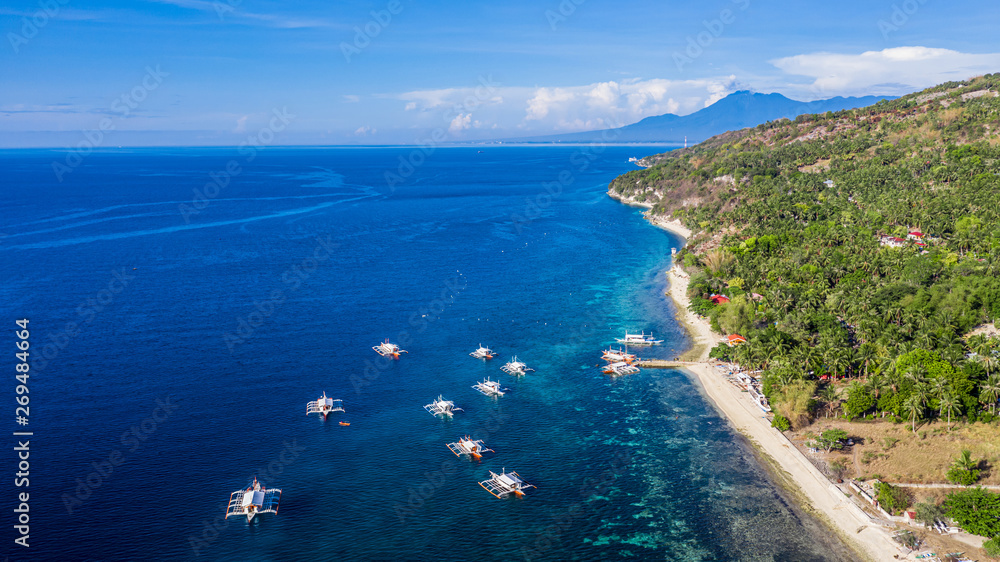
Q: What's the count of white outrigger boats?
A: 12